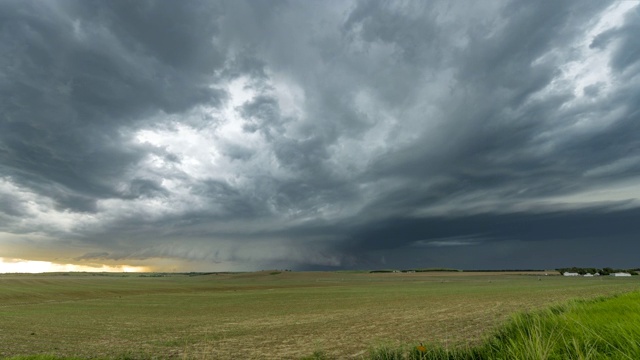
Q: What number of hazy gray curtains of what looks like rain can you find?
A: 1